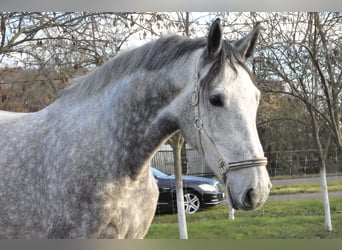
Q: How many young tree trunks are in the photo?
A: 3